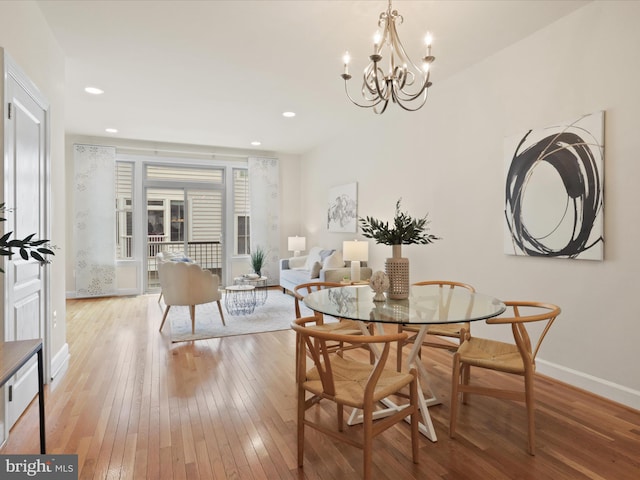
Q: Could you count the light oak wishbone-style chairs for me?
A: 4